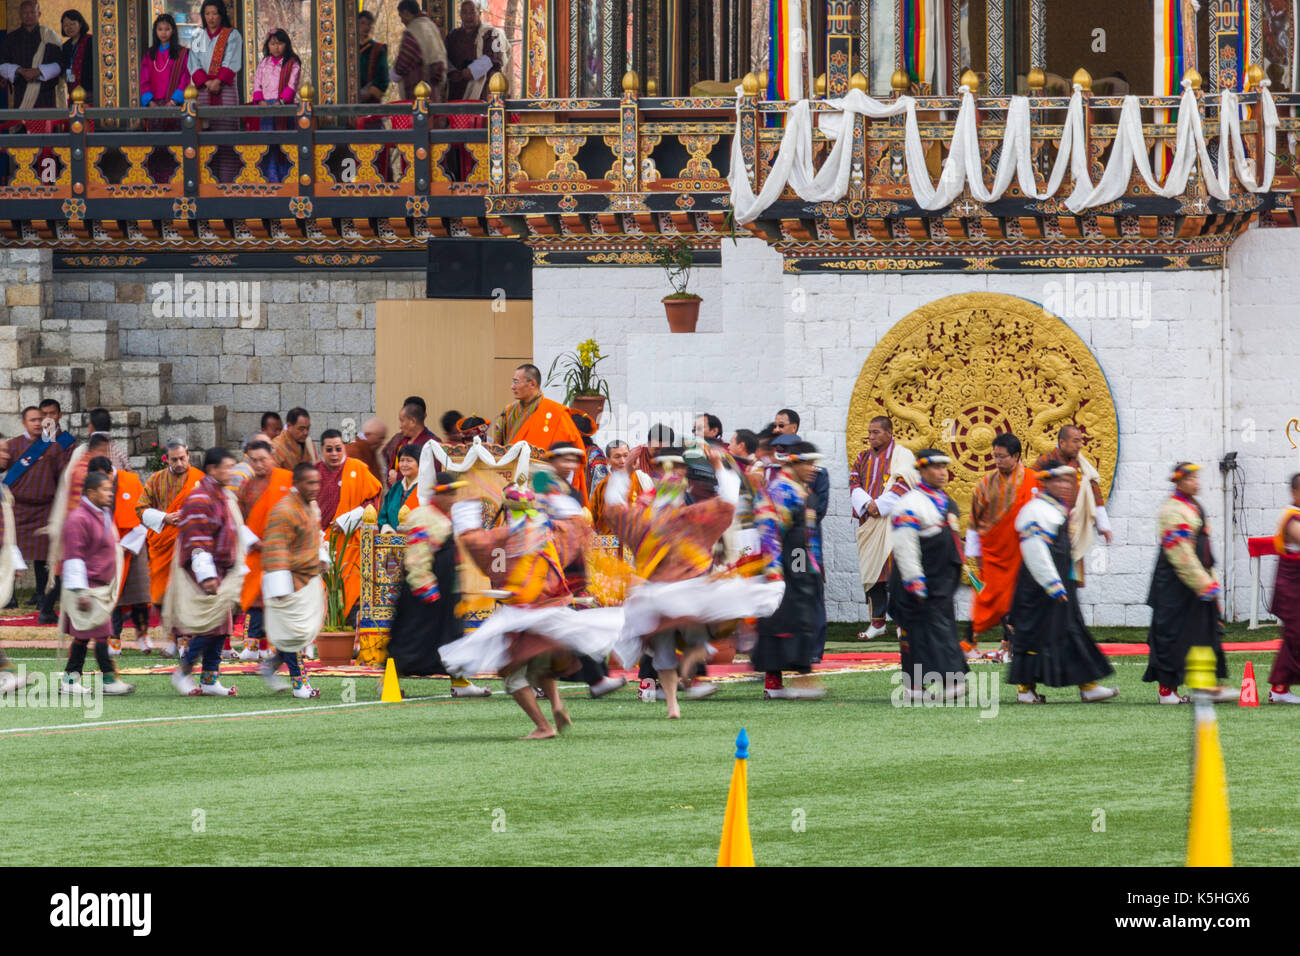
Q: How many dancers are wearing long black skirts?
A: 5